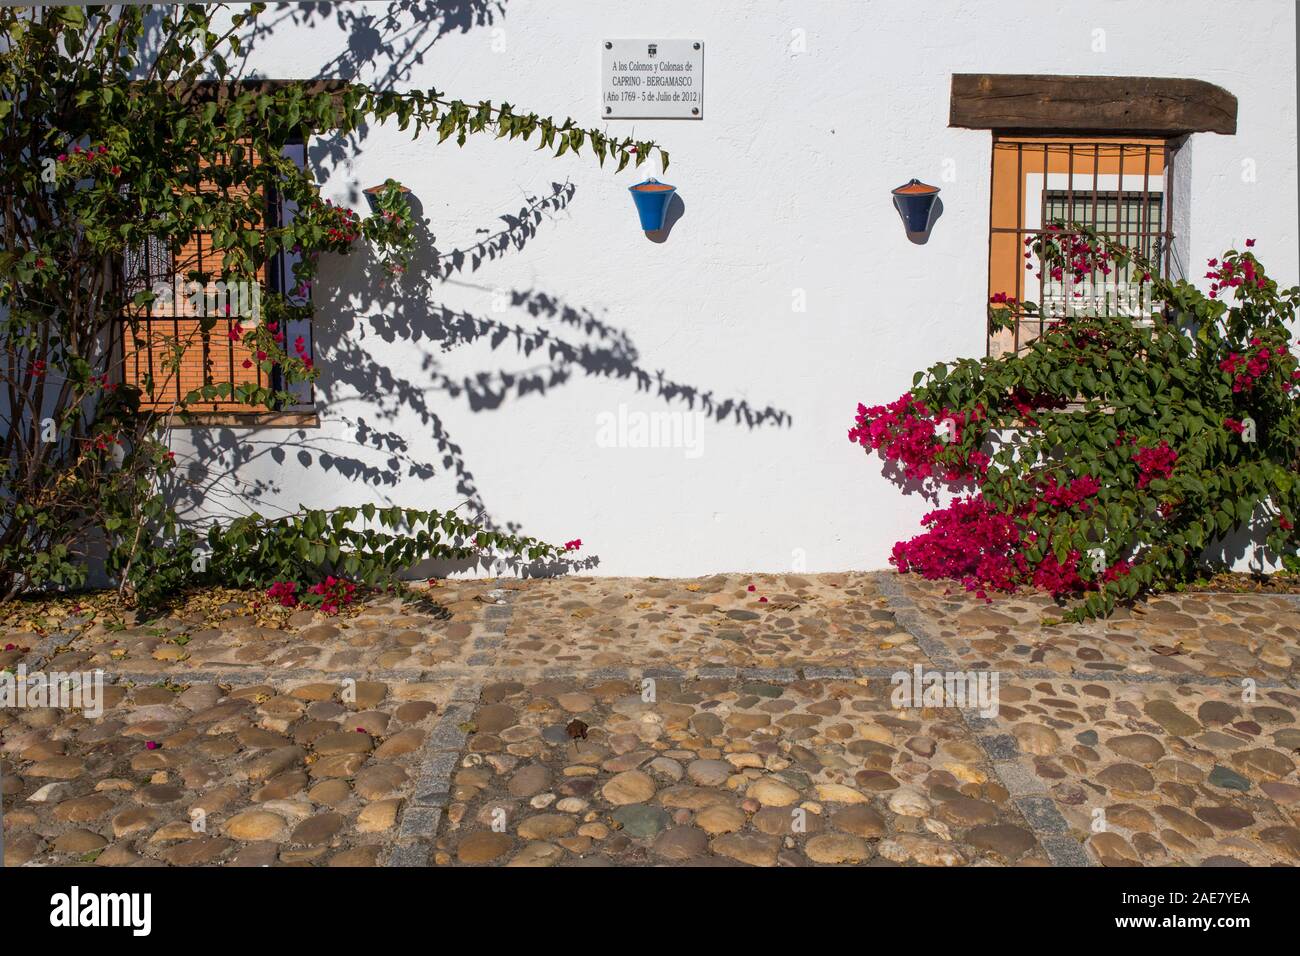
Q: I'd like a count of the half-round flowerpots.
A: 3